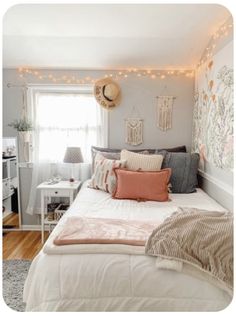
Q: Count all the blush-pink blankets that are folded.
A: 1